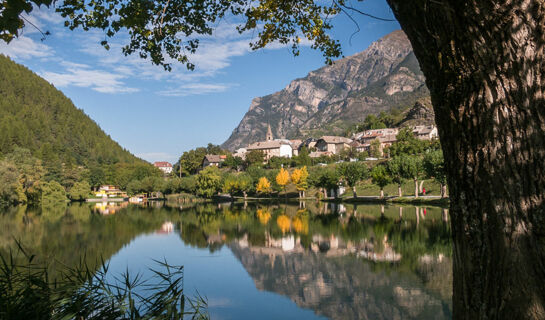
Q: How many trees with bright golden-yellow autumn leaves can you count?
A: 3